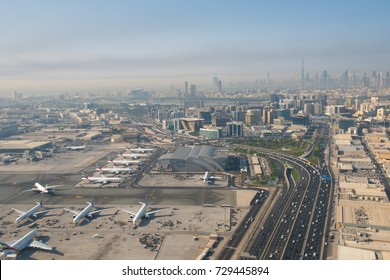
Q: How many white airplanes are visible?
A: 12